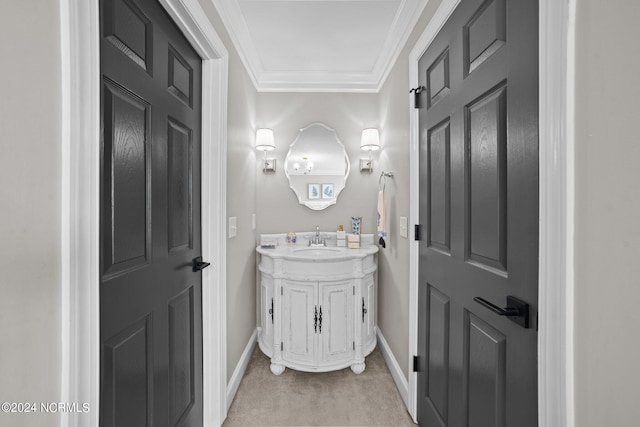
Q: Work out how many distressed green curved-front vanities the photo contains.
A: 0